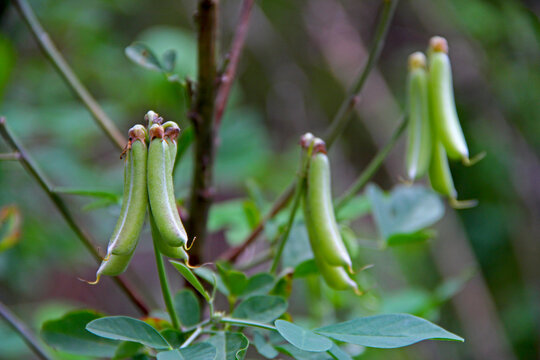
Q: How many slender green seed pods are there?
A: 9